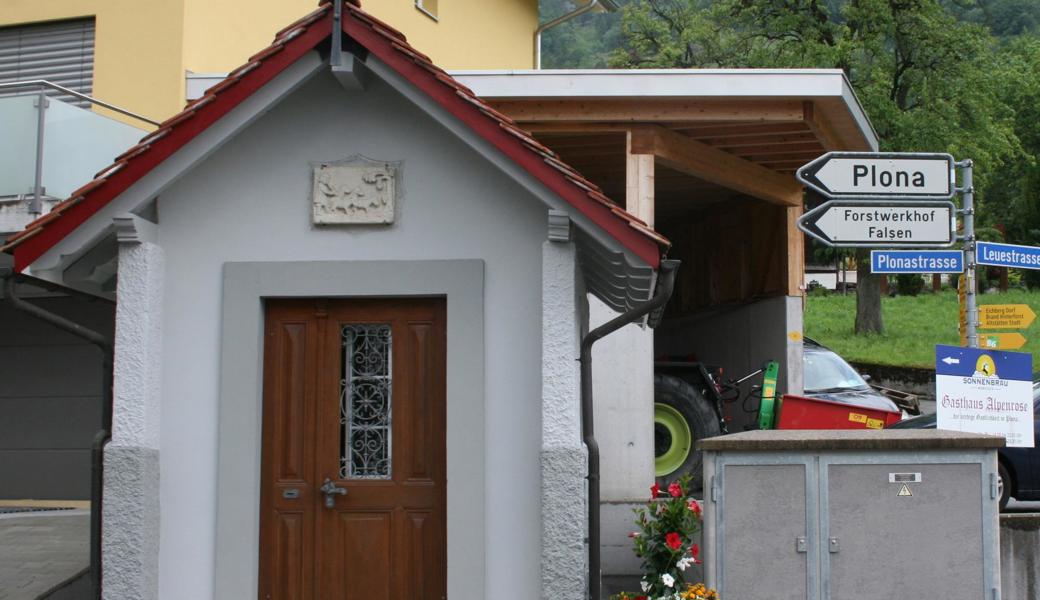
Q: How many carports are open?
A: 1